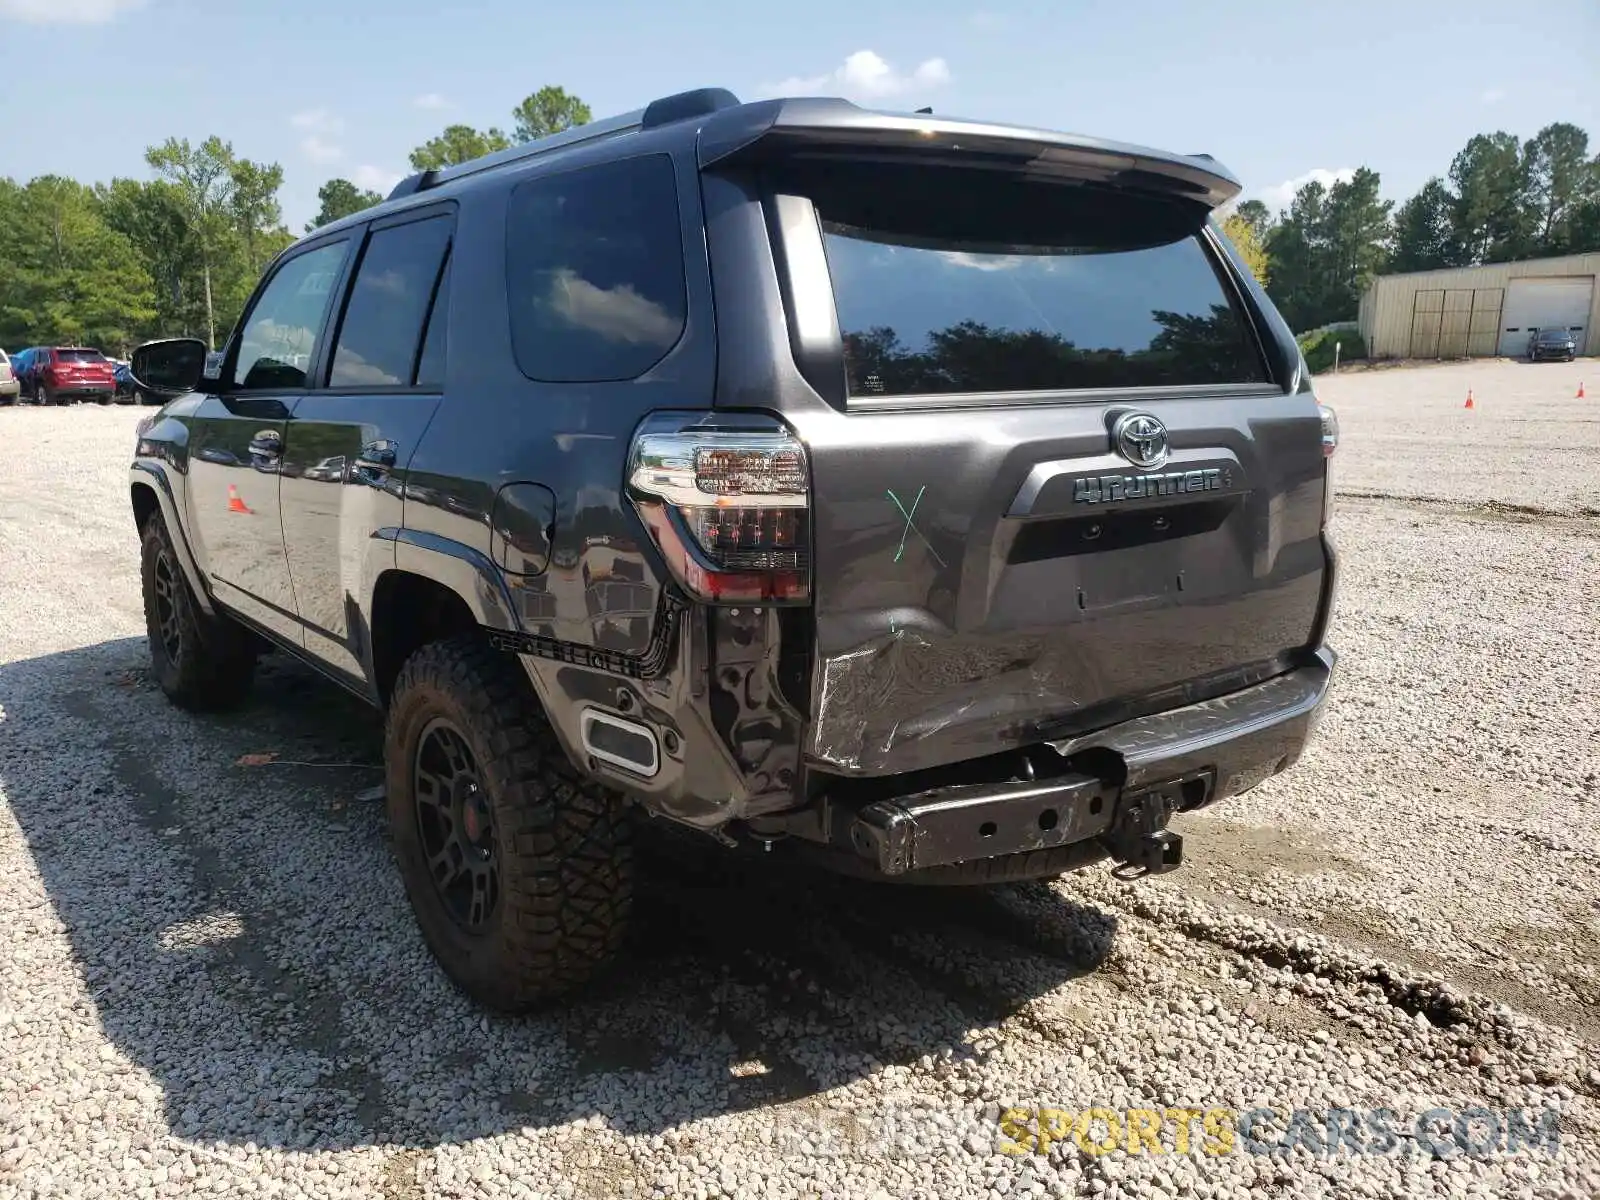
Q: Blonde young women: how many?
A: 0